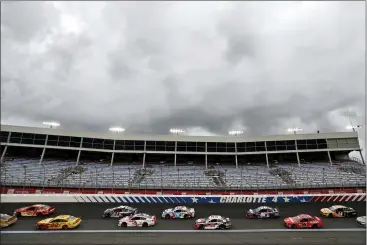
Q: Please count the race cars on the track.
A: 11